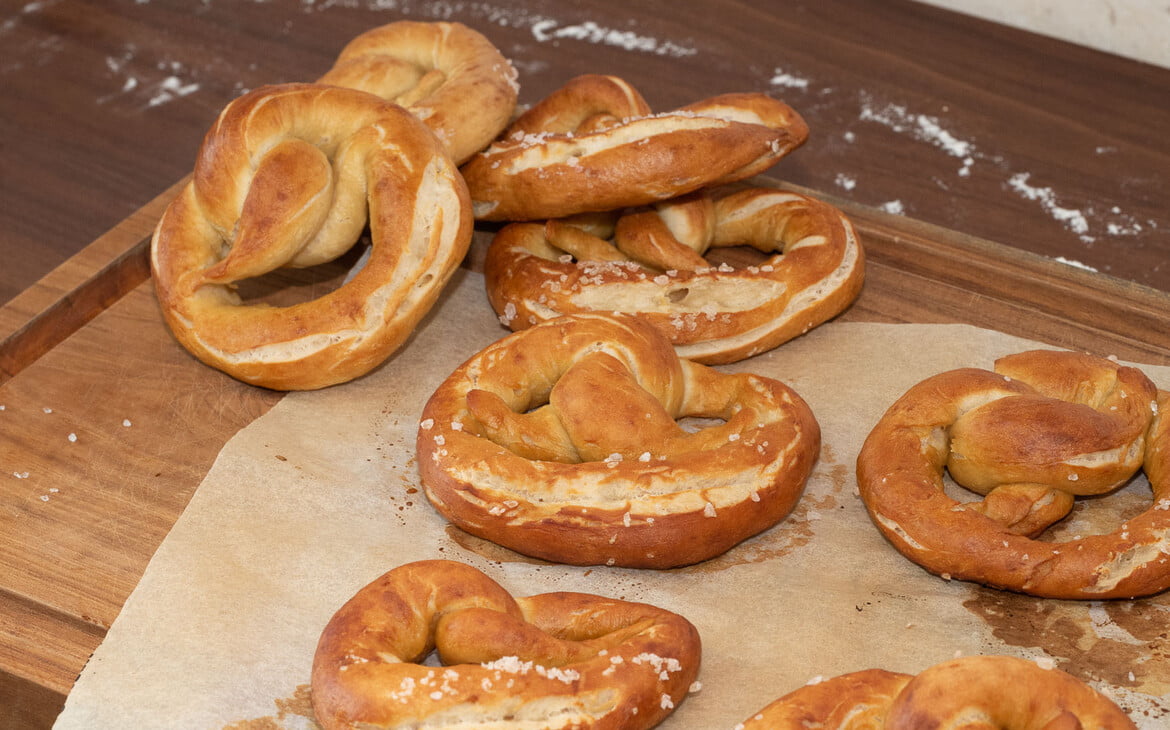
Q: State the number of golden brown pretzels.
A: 8